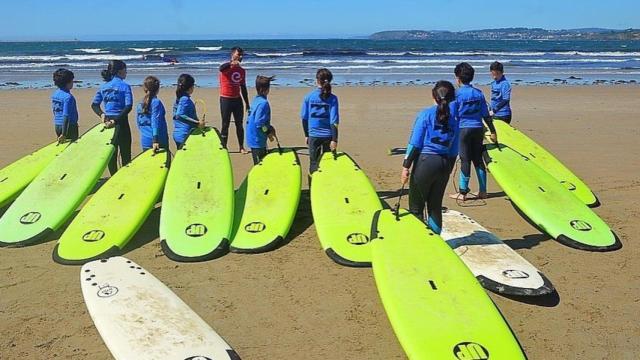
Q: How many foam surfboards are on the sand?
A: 11